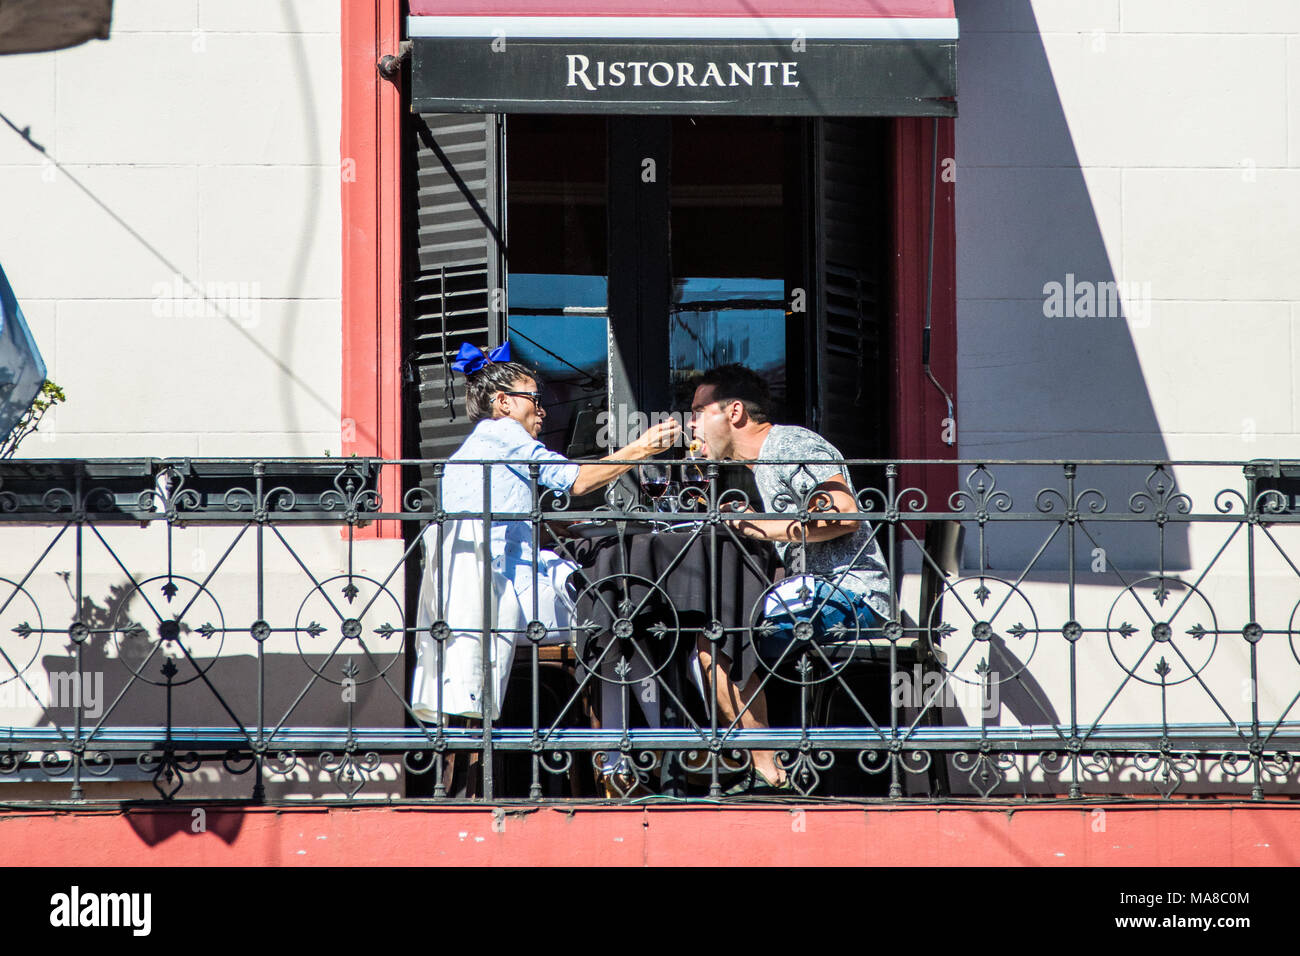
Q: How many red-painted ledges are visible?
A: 1